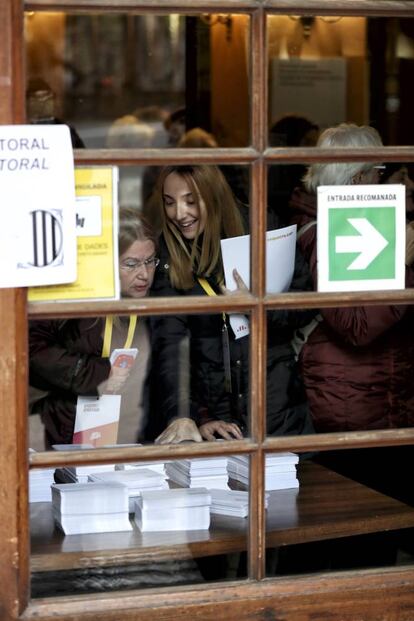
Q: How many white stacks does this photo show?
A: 9